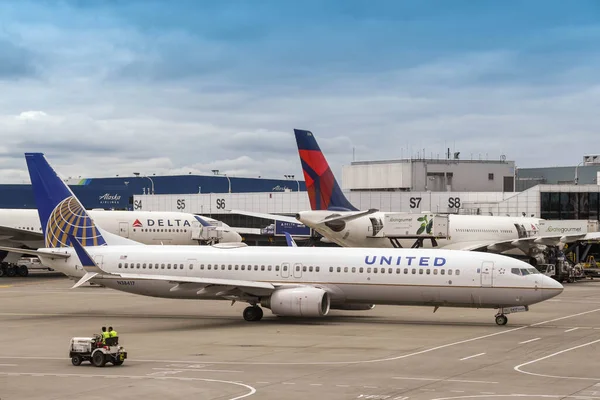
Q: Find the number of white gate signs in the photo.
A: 5